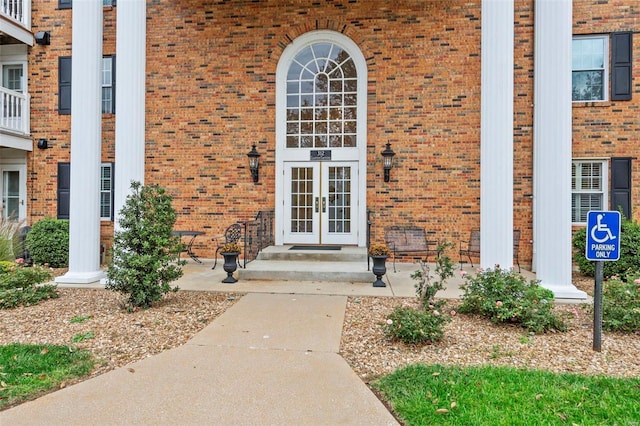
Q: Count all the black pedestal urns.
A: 2